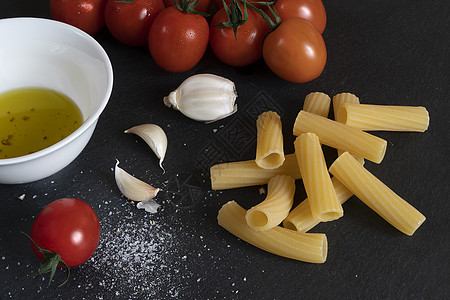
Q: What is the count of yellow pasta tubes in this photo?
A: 11